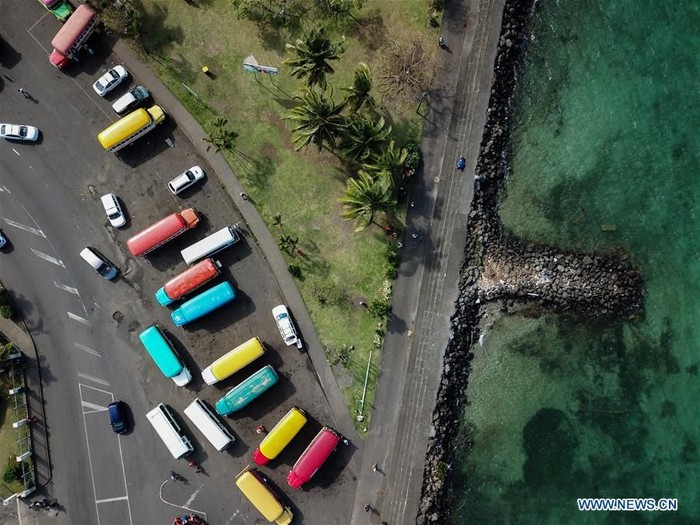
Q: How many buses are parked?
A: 15